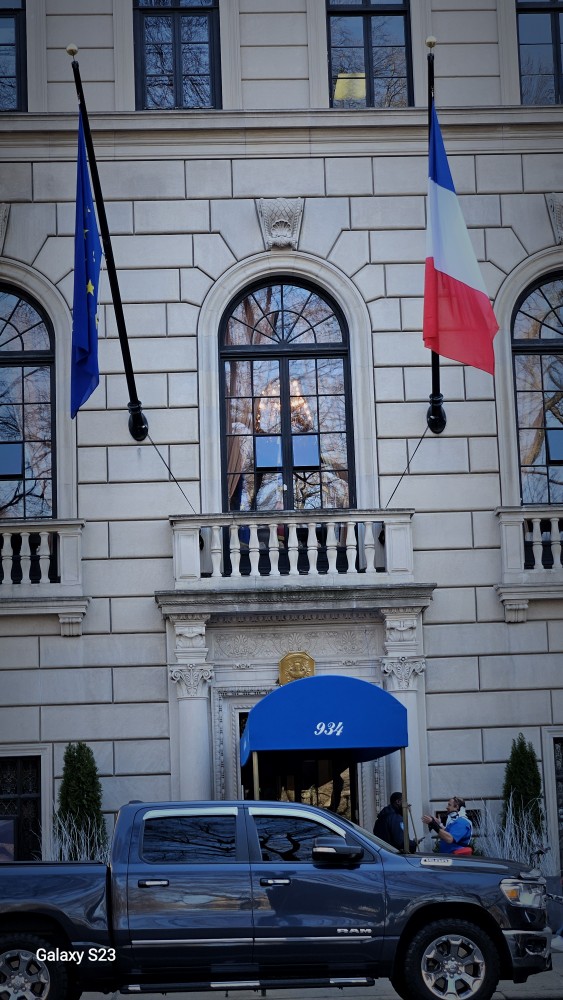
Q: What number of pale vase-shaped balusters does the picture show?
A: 14